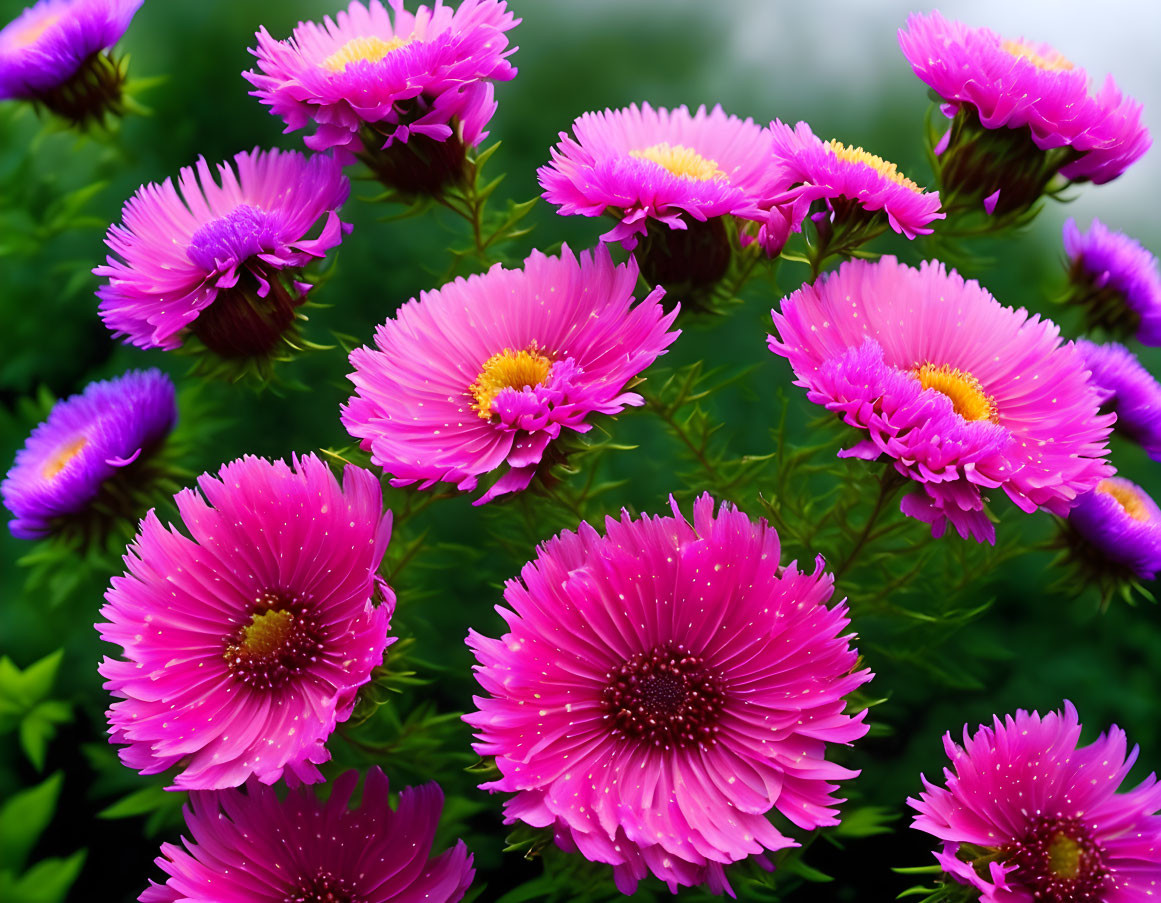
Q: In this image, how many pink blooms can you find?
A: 11